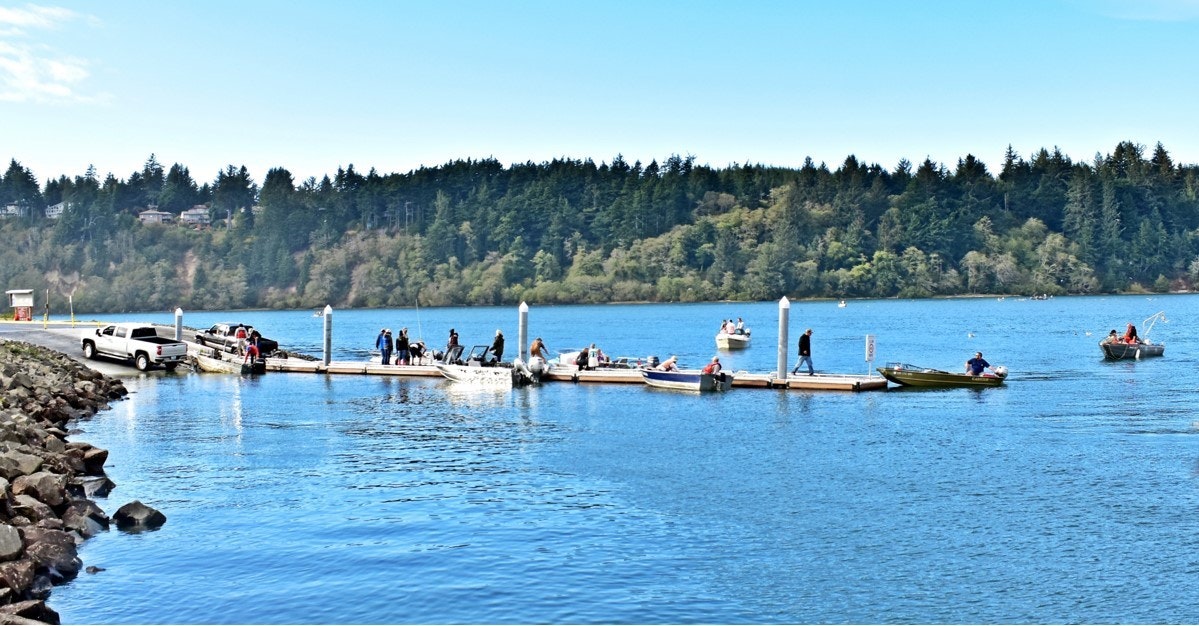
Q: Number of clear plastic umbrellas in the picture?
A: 0